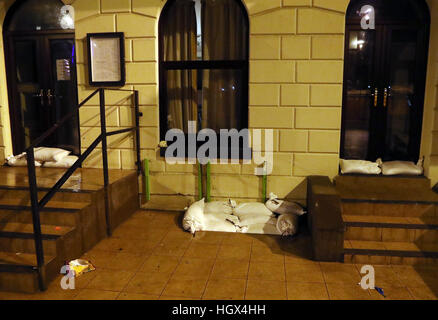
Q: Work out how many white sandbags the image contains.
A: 12